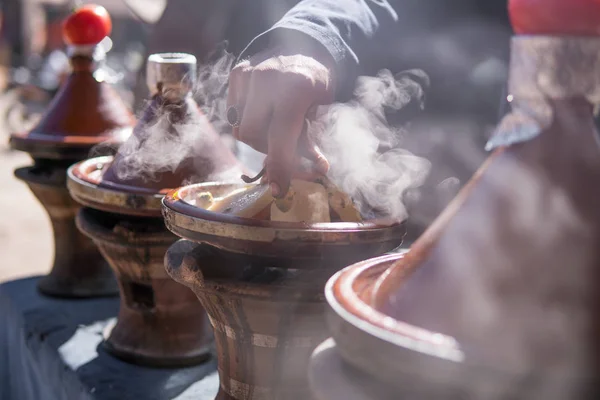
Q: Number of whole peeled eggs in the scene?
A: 0